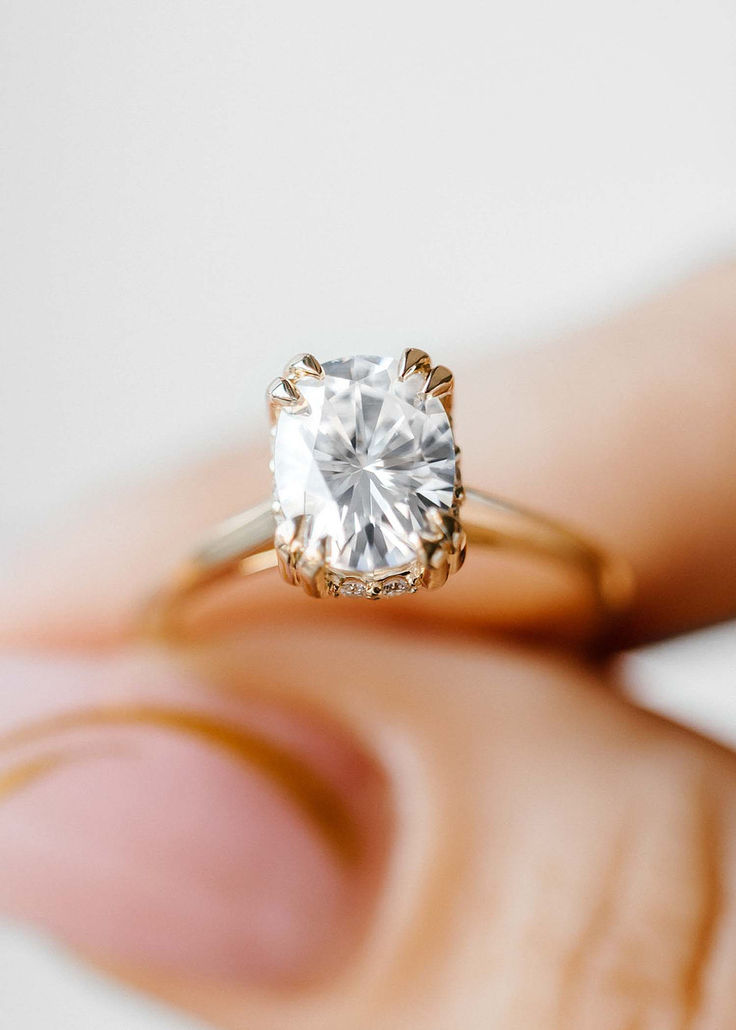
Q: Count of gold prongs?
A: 8